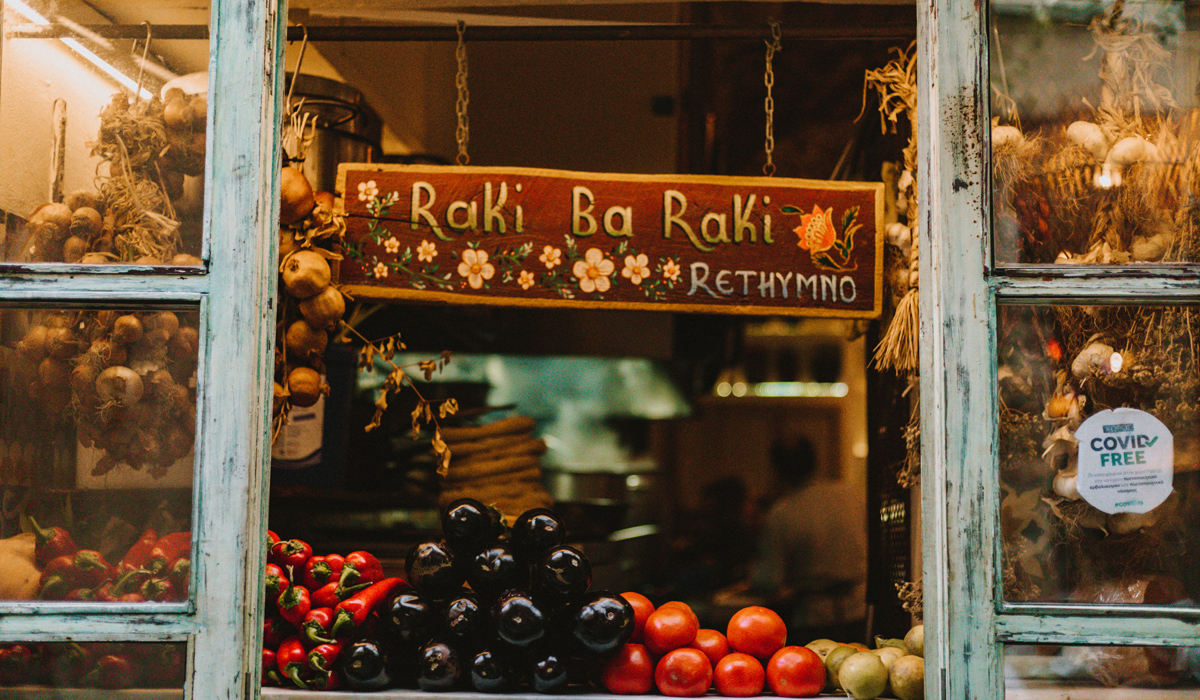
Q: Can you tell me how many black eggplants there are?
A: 13